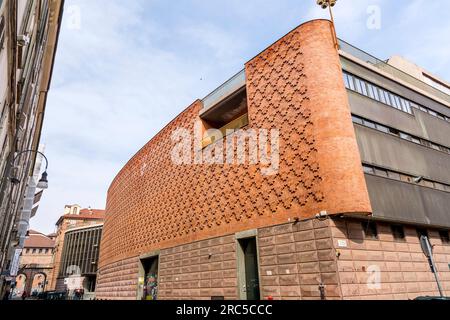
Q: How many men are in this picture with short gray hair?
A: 0